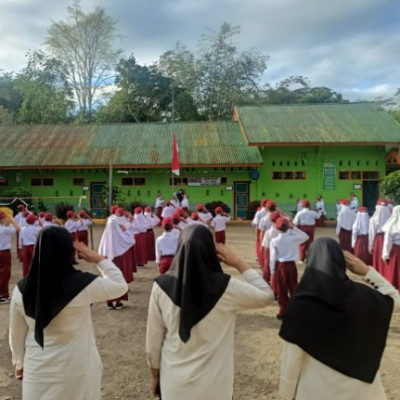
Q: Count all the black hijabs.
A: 3